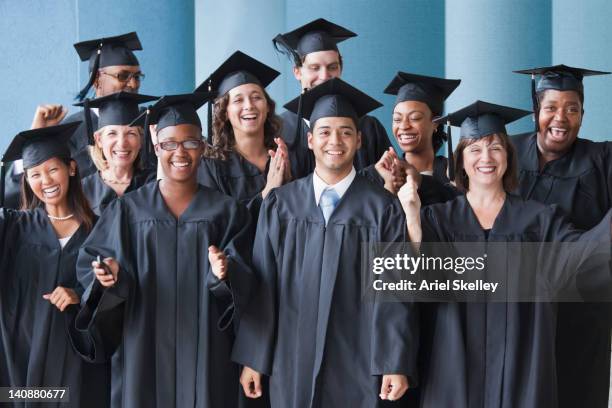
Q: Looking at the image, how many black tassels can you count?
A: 9